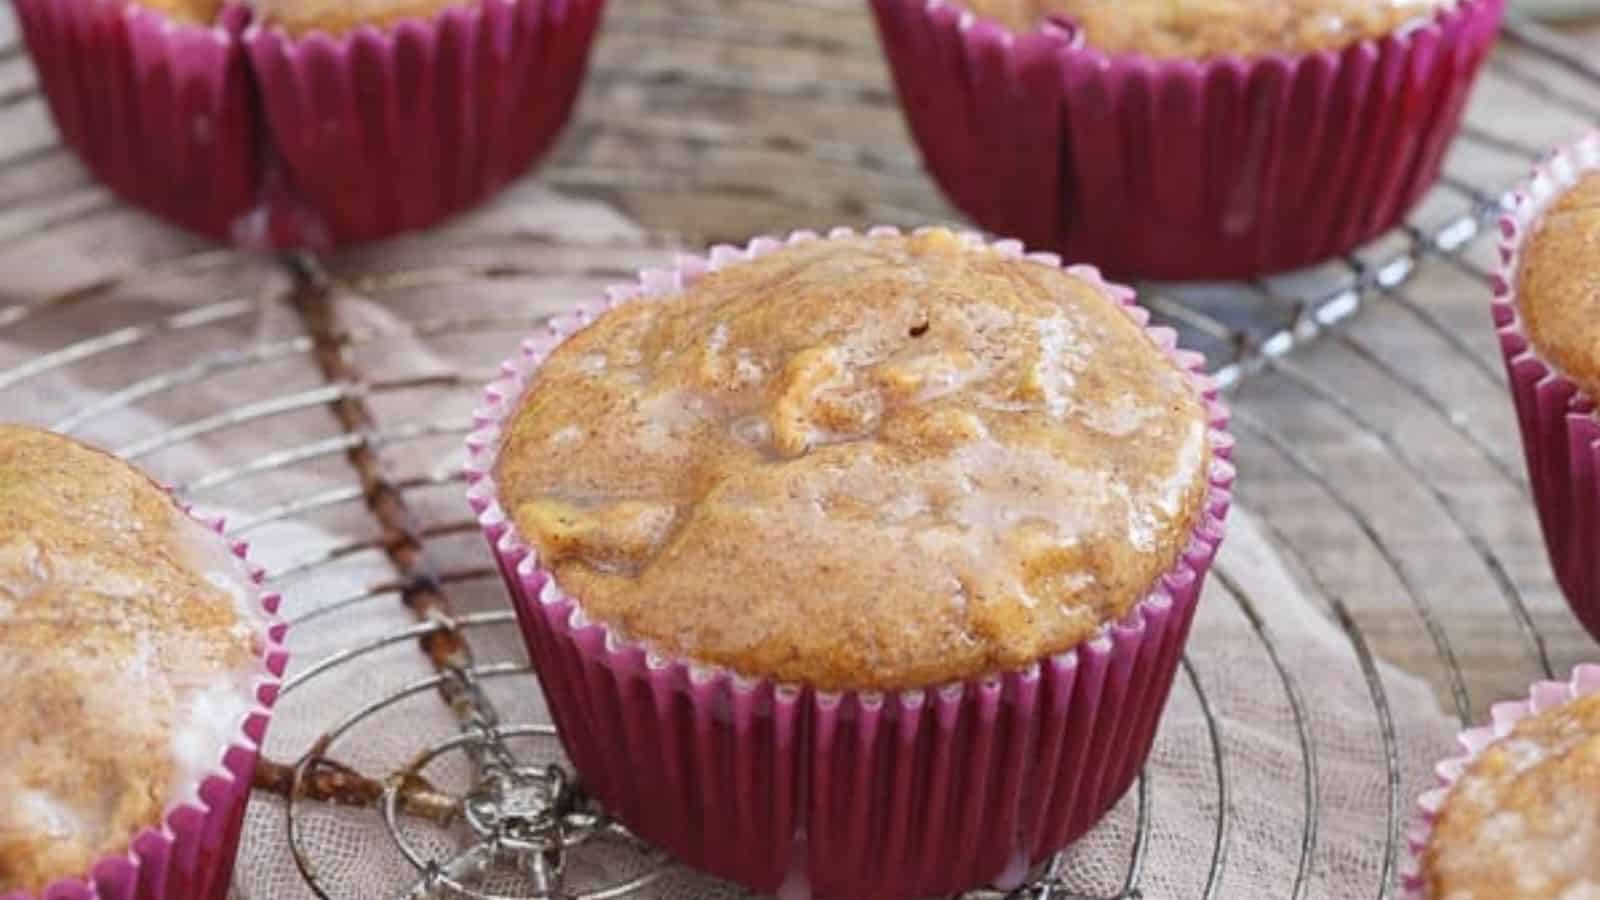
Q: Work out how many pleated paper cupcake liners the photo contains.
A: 6